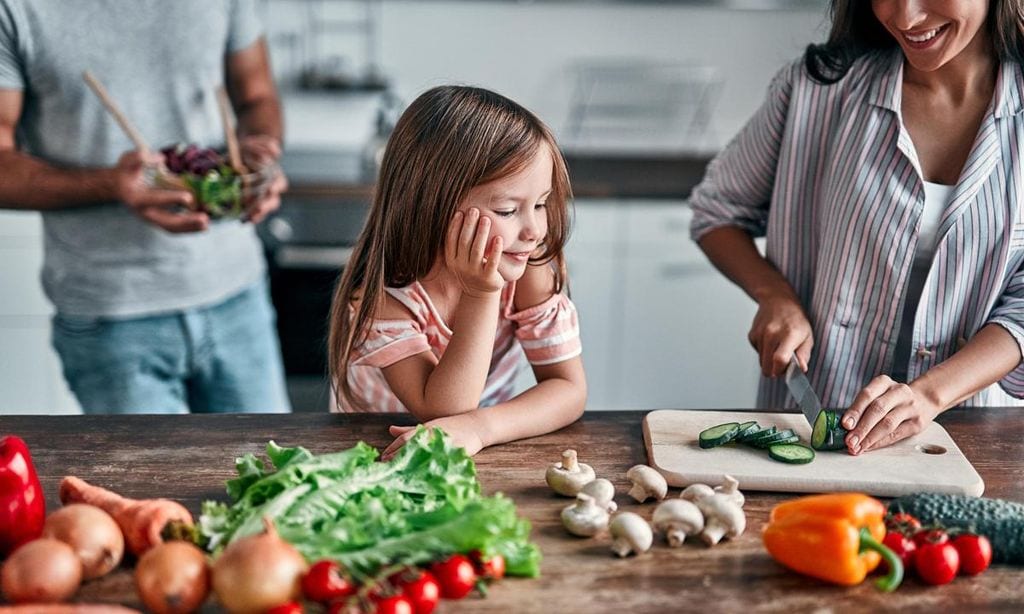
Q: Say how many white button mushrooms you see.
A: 9